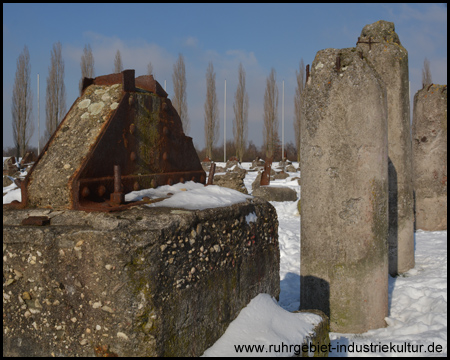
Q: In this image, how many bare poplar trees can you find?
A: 11